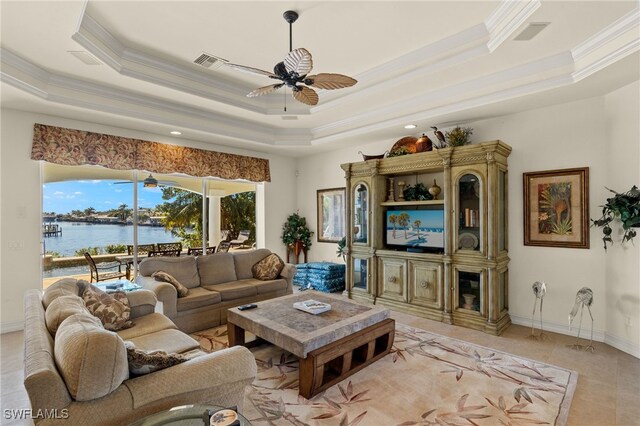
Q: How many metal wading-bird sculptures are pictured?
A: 2